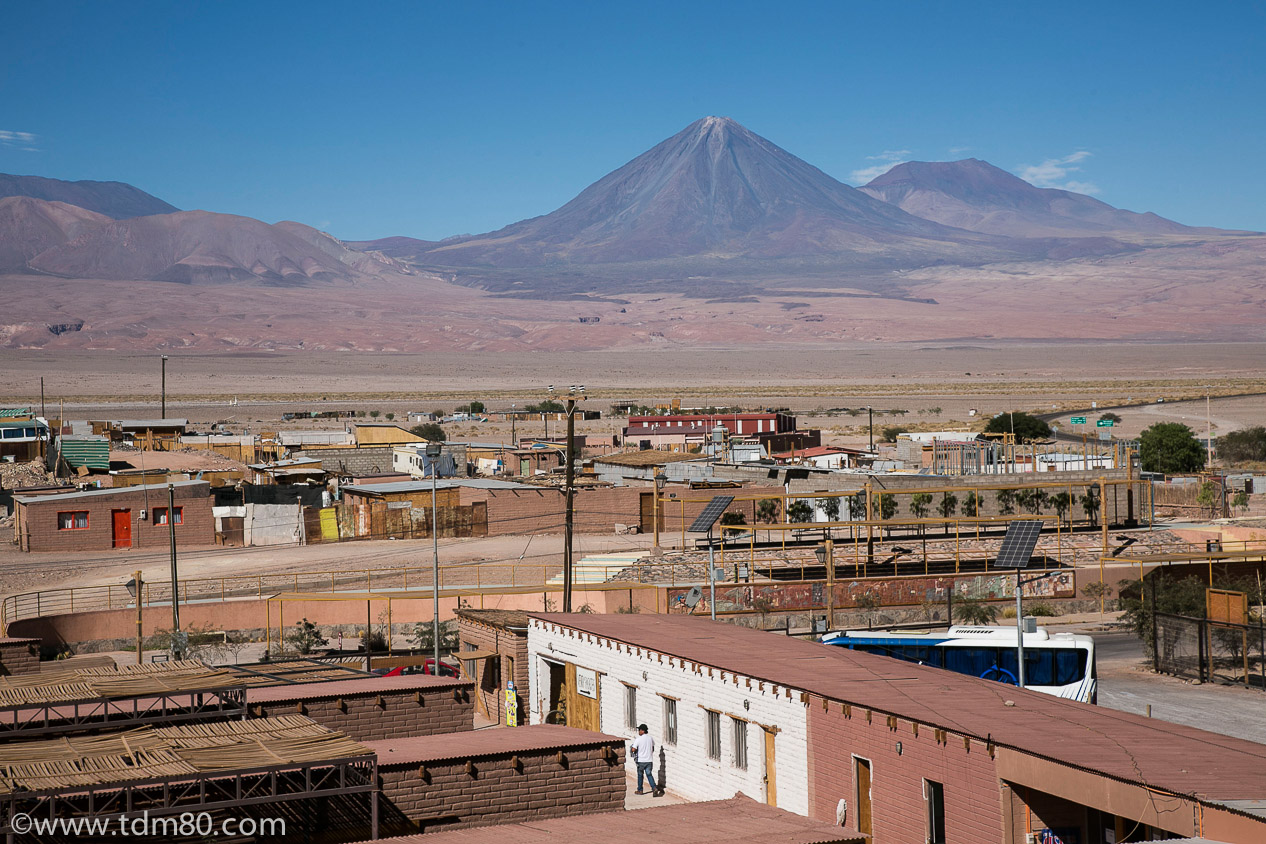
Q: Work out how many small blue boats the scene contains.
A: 0